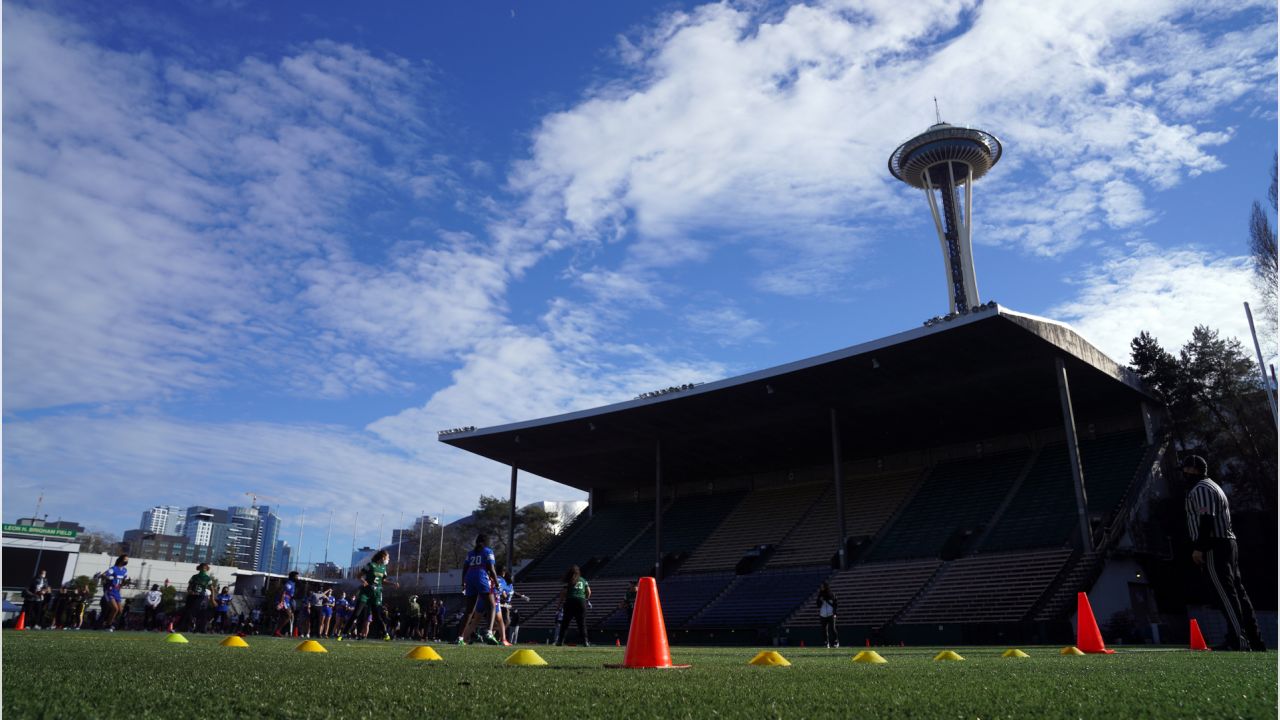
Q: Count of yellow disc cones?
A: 10